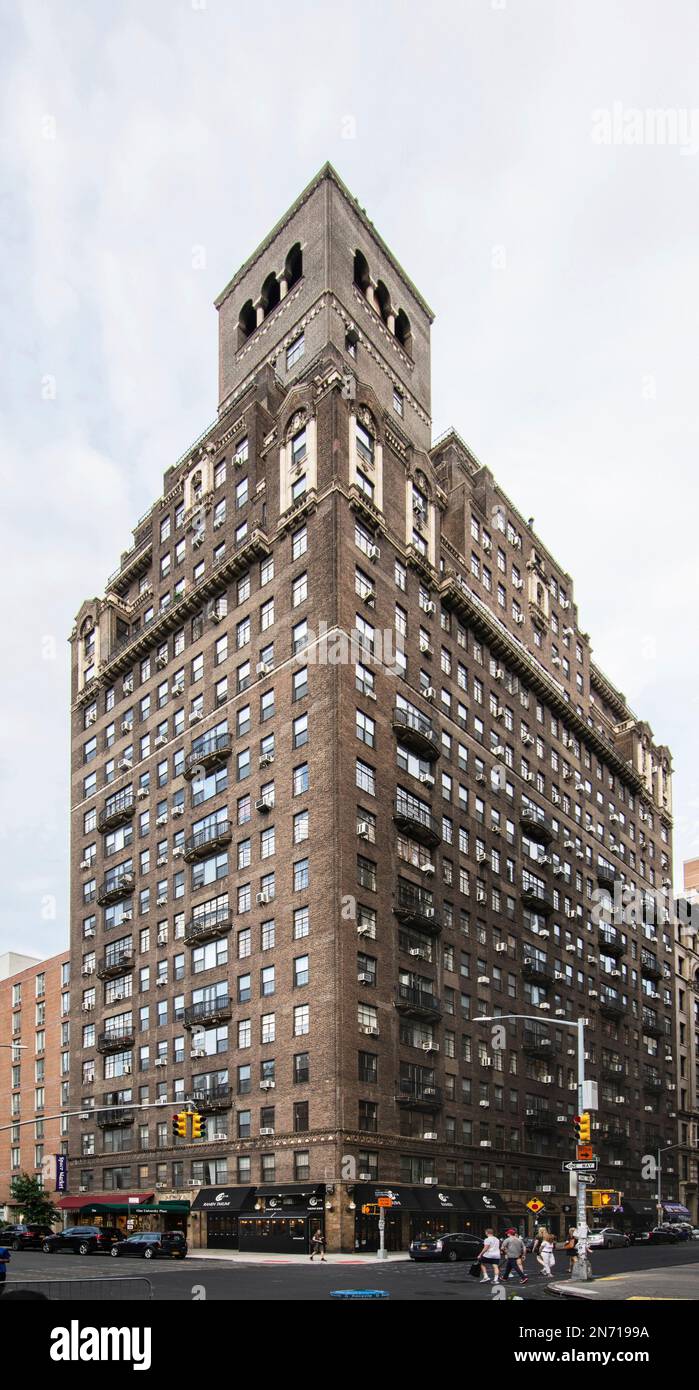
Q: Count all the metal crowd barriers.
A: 1